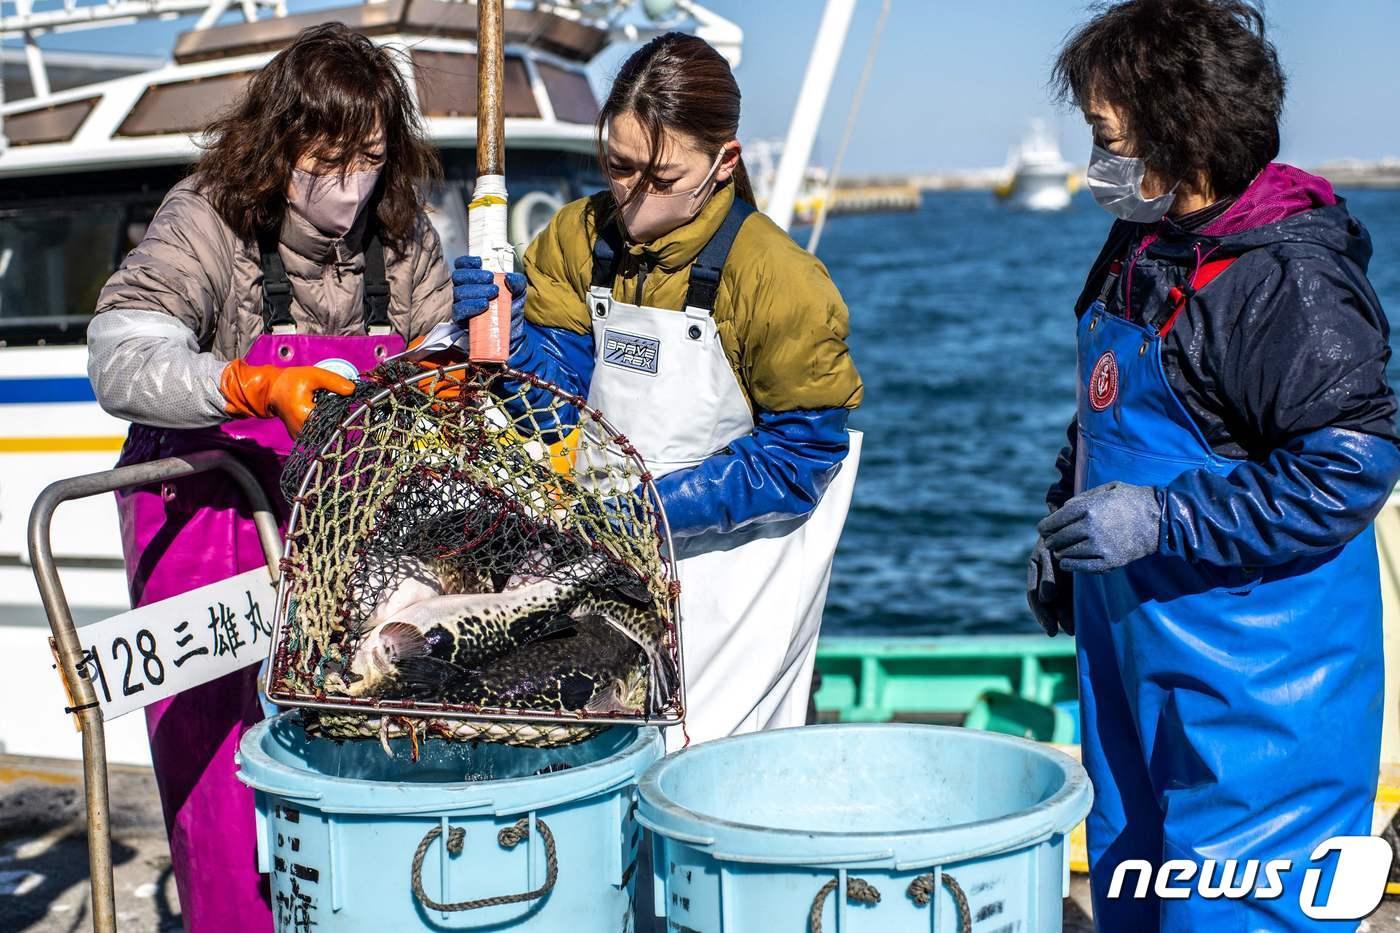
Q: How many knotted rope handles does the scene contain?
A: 2